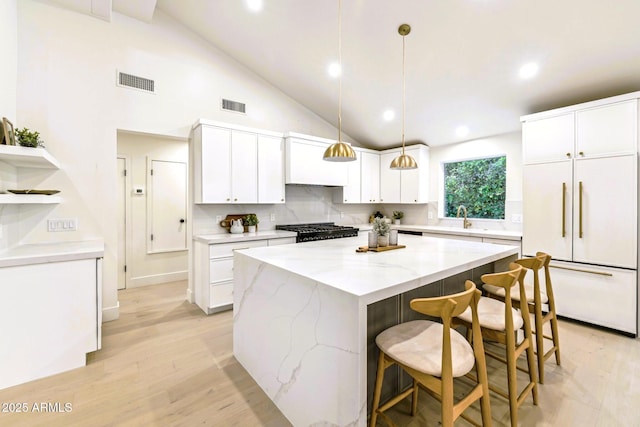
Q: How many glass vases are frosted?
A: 2